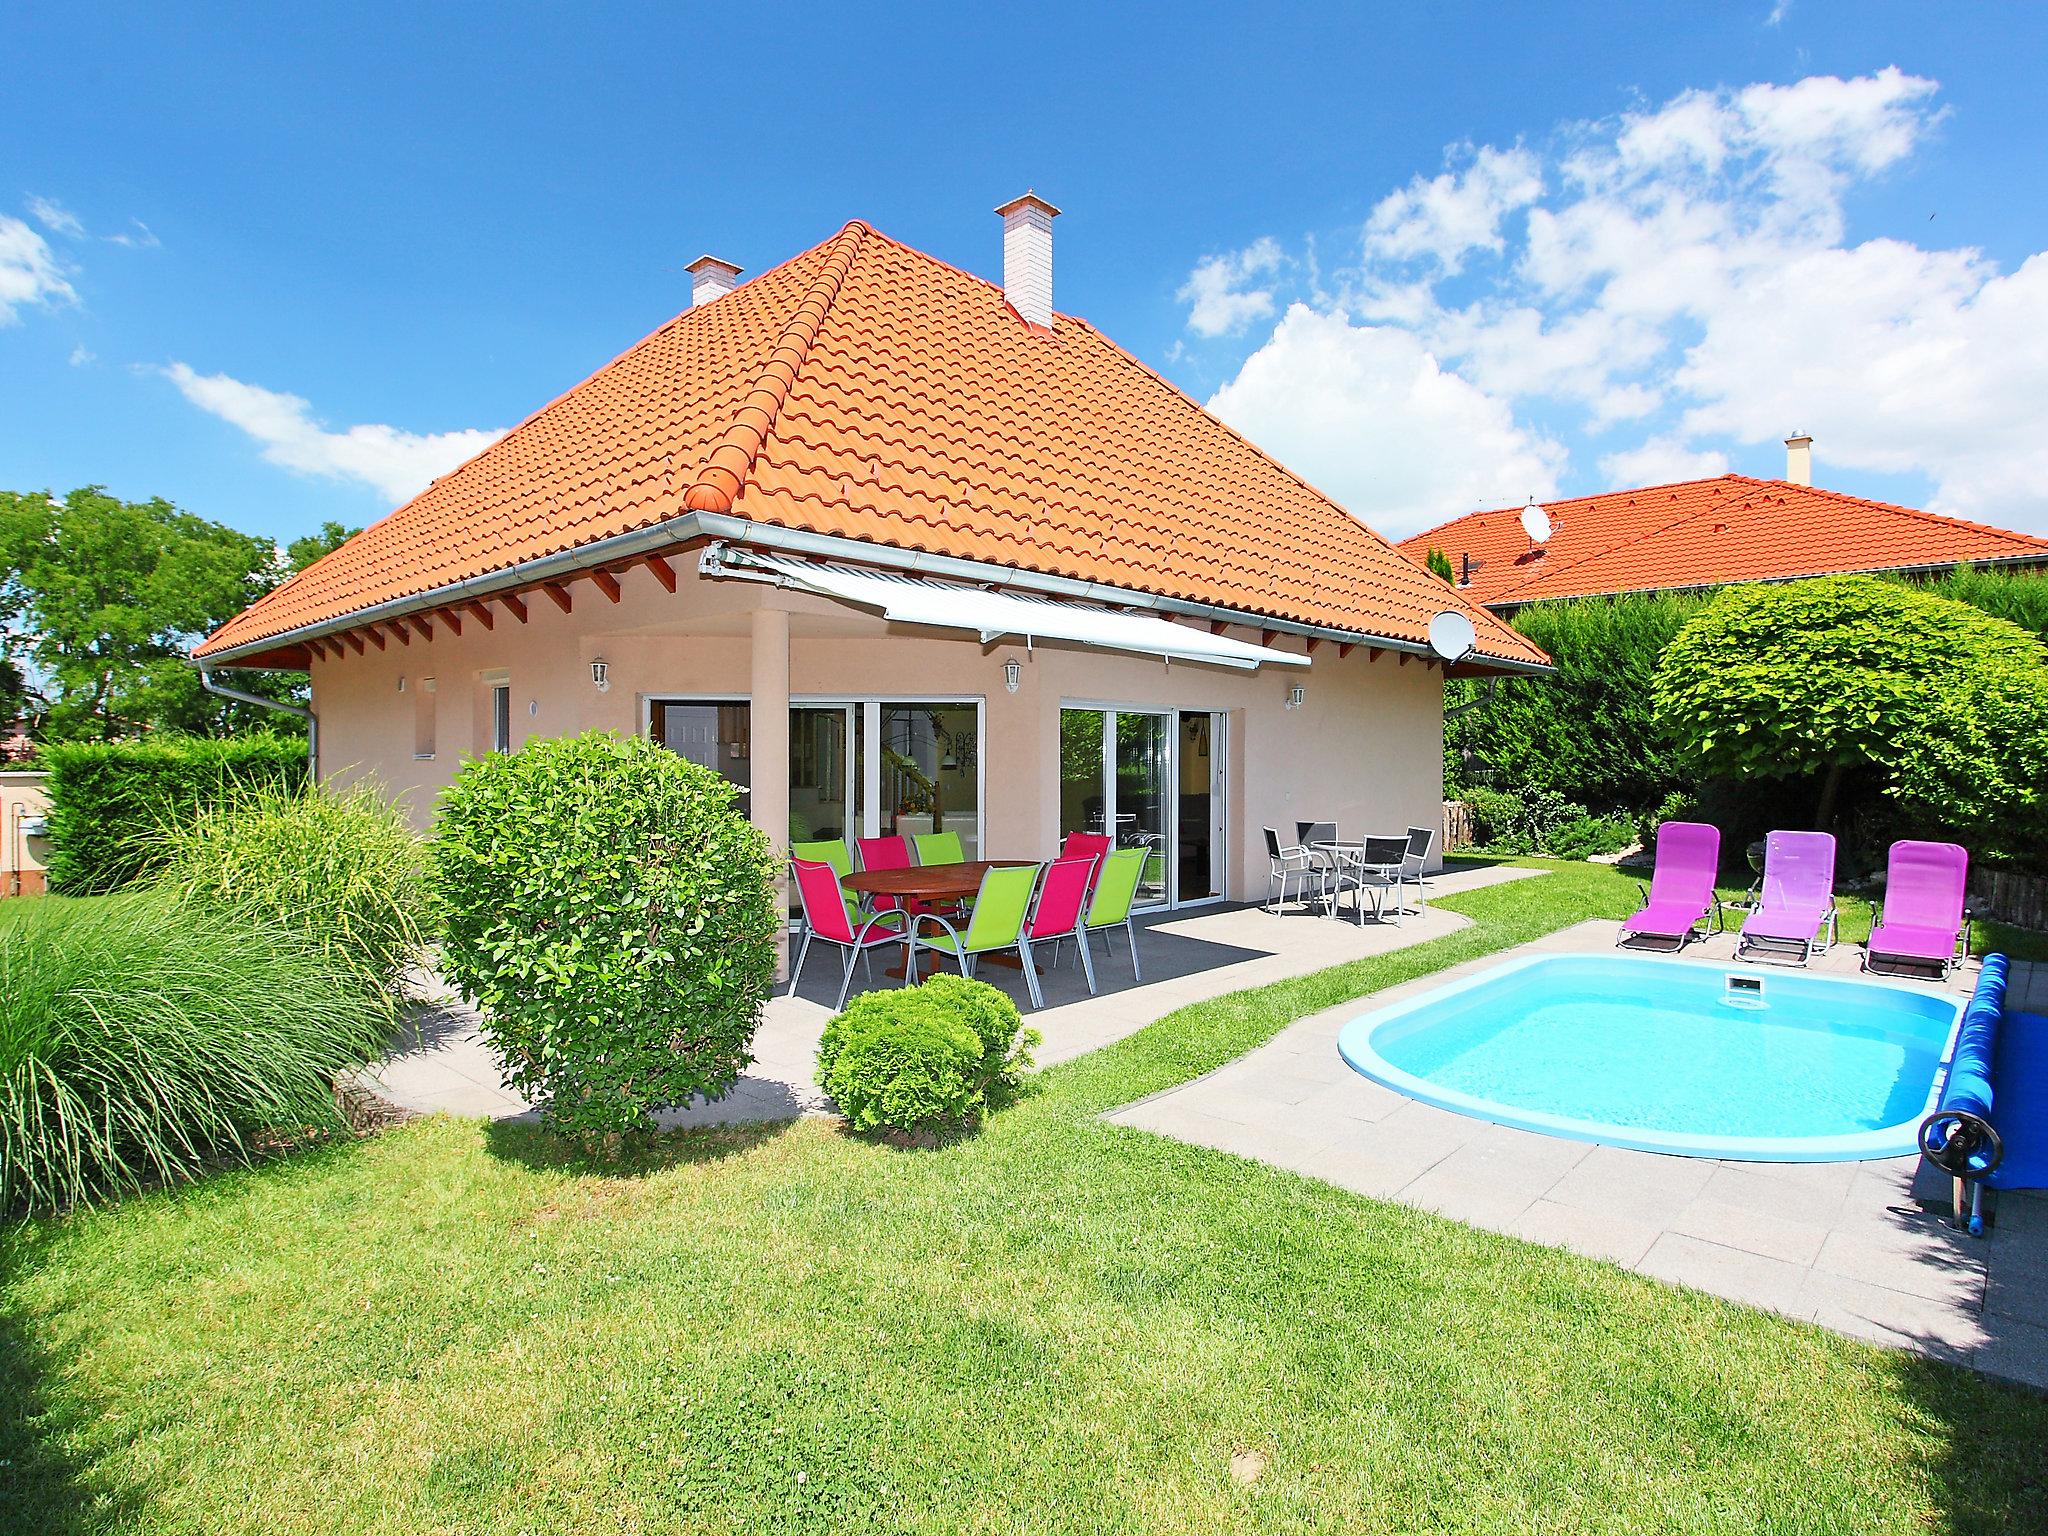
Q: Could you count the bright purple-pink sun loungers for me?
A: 3